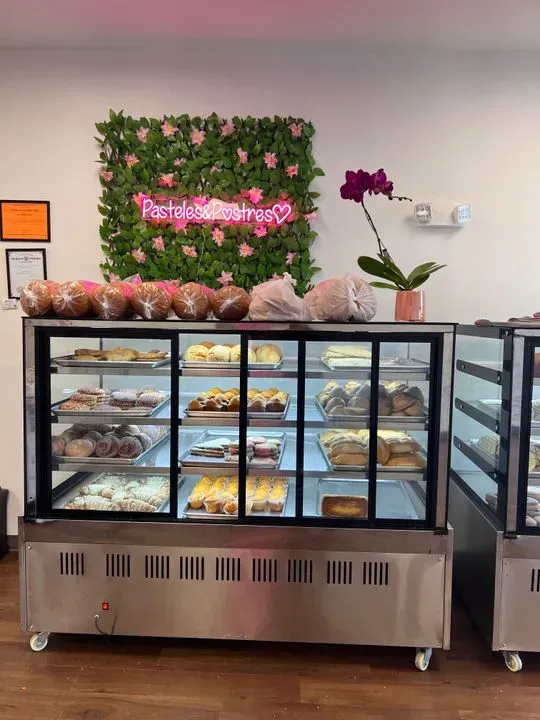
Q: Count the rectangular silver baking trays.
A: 12